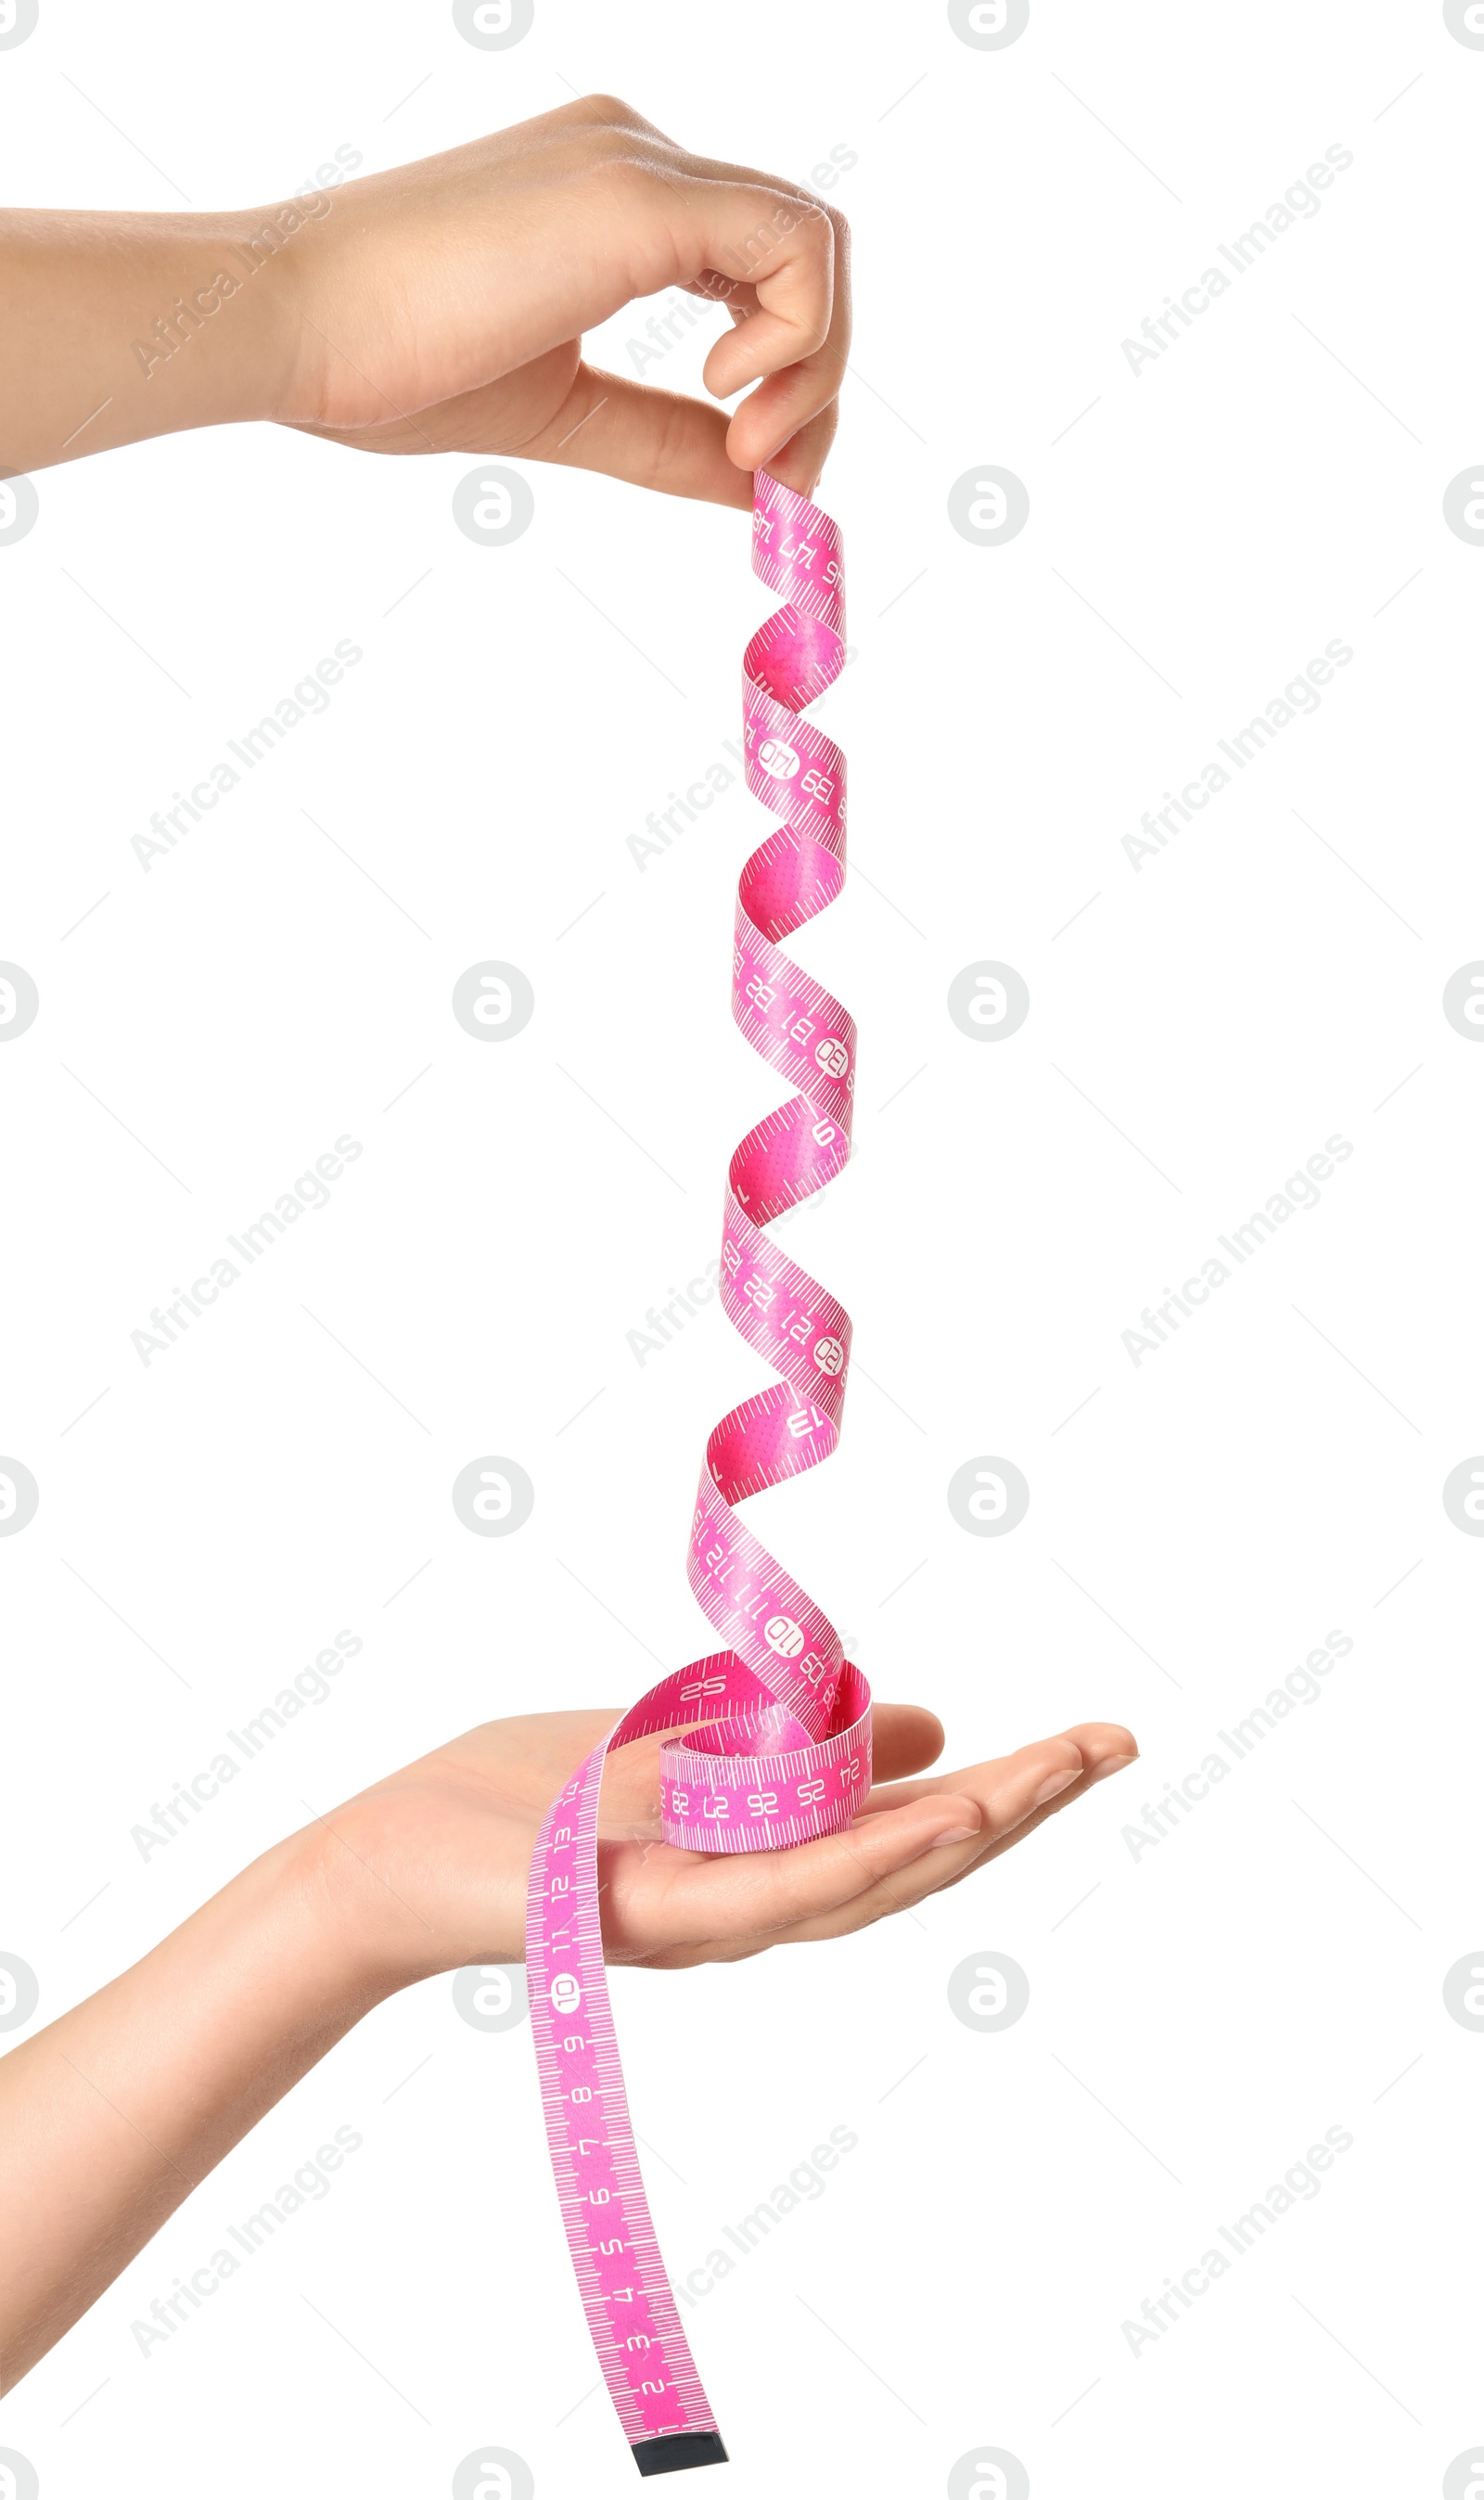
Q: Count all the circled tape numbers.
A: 5